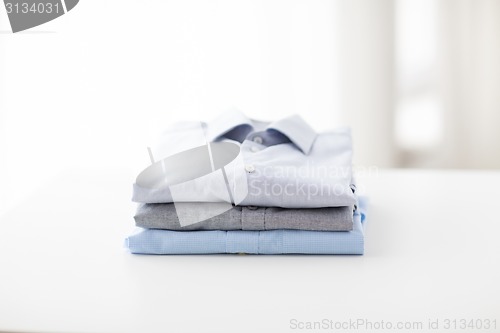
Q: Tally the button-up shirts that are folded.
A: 3